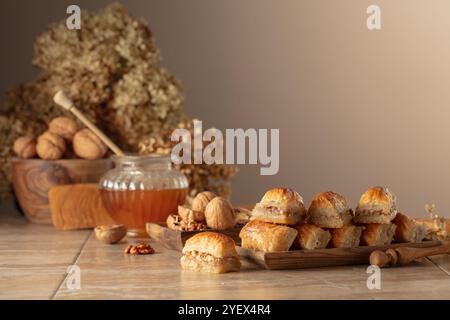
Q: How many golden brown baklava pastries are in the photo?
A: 9